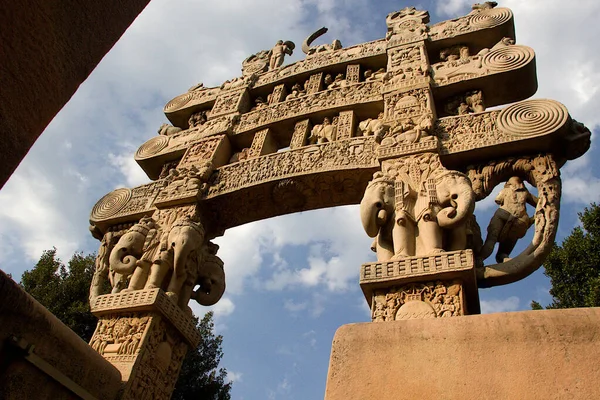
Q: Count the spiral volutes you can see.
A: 6